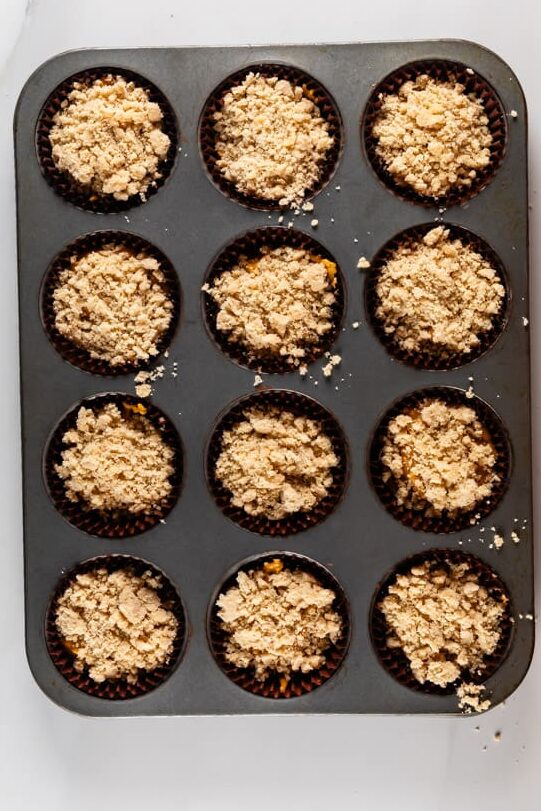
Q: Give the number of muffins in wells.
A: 12